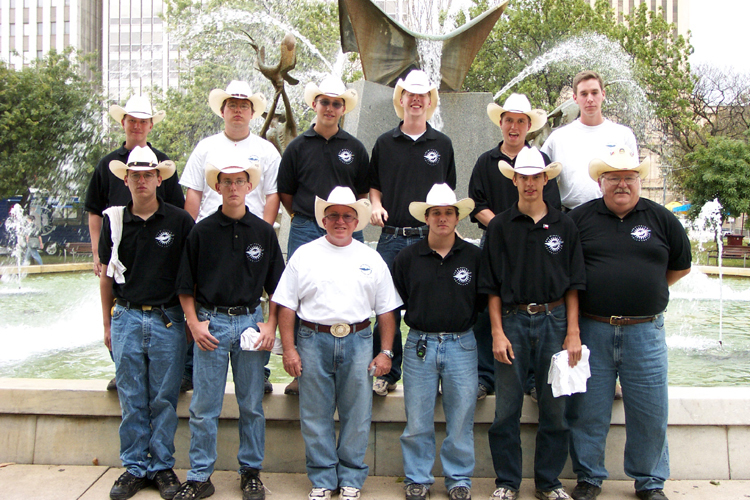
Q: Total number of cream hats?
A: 11